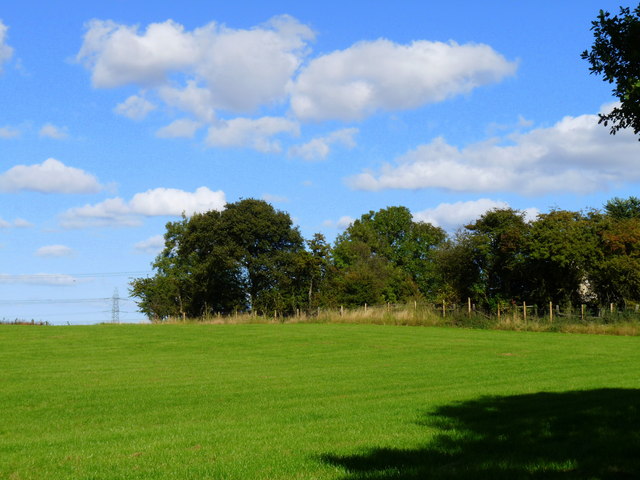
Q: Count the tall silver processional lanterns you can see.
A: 0